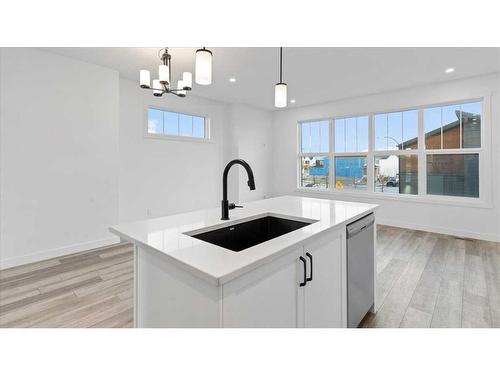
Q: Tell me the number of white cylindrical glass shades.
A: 7